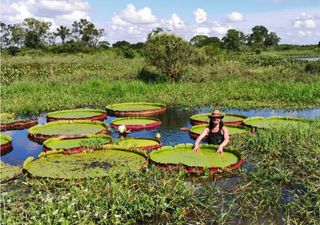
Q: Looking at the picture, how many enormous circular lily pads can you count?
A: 14